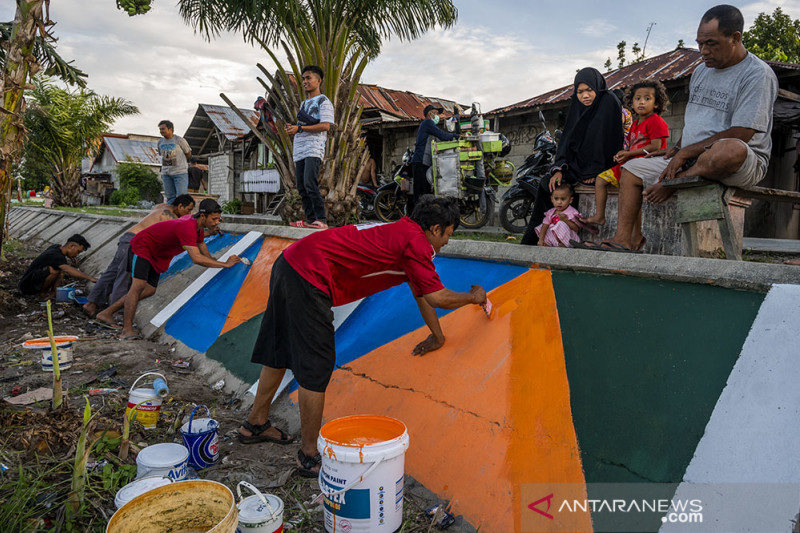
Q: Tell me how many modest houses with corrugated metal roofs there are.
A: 4